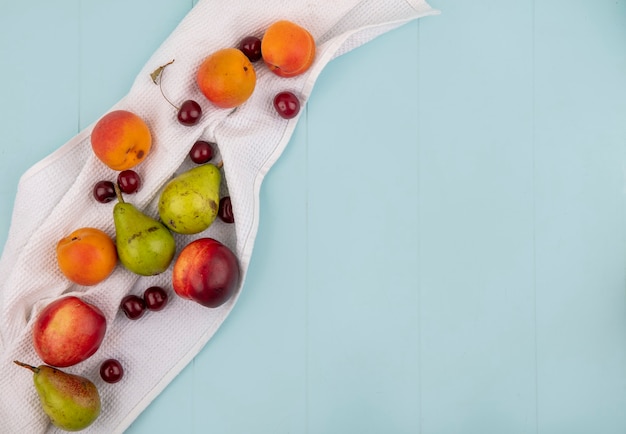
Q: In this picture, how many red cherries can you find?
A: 10